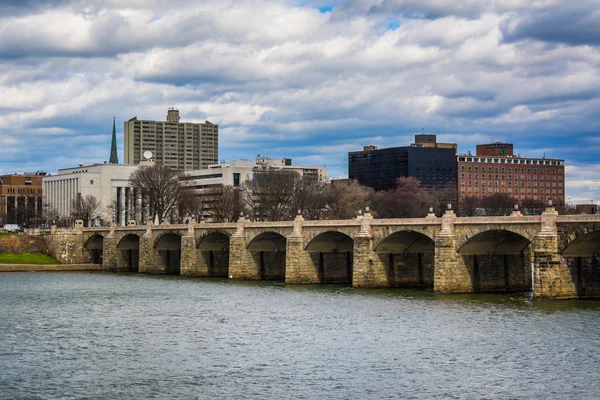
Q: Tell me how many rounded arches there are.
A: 9